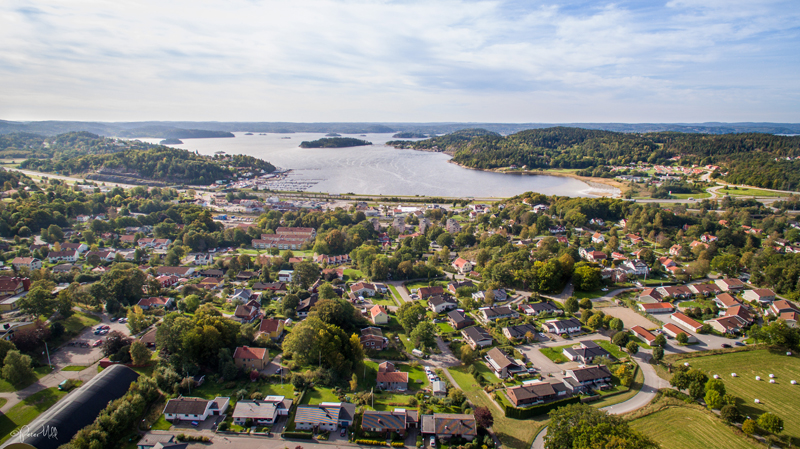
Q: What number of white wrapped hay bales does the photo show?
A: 9